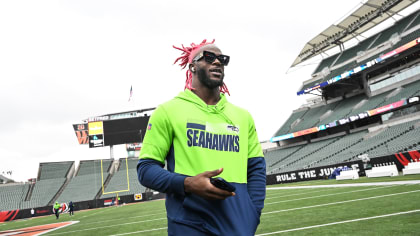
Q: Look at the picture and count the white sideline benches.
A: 3